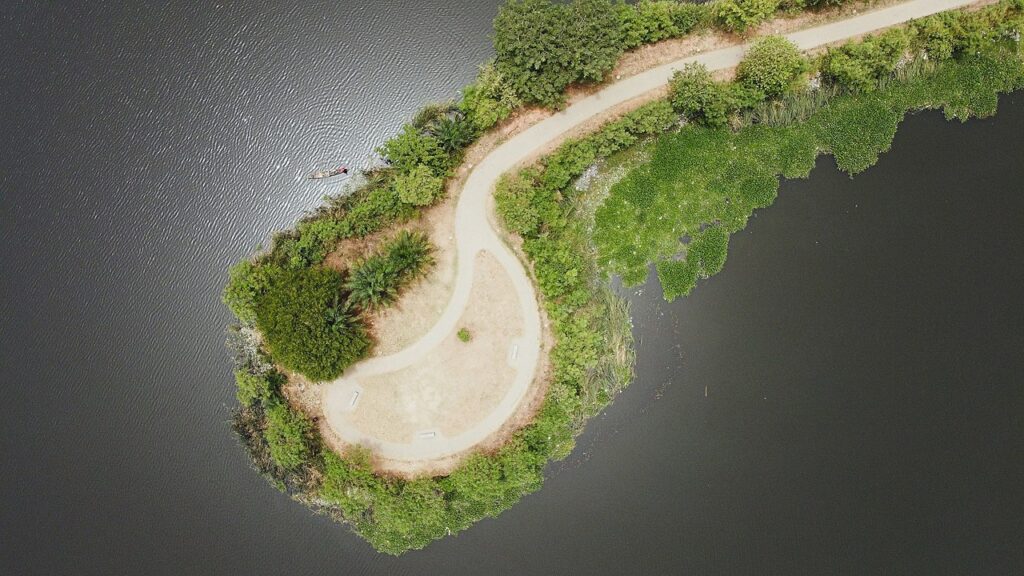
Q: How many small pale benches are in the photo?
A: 3